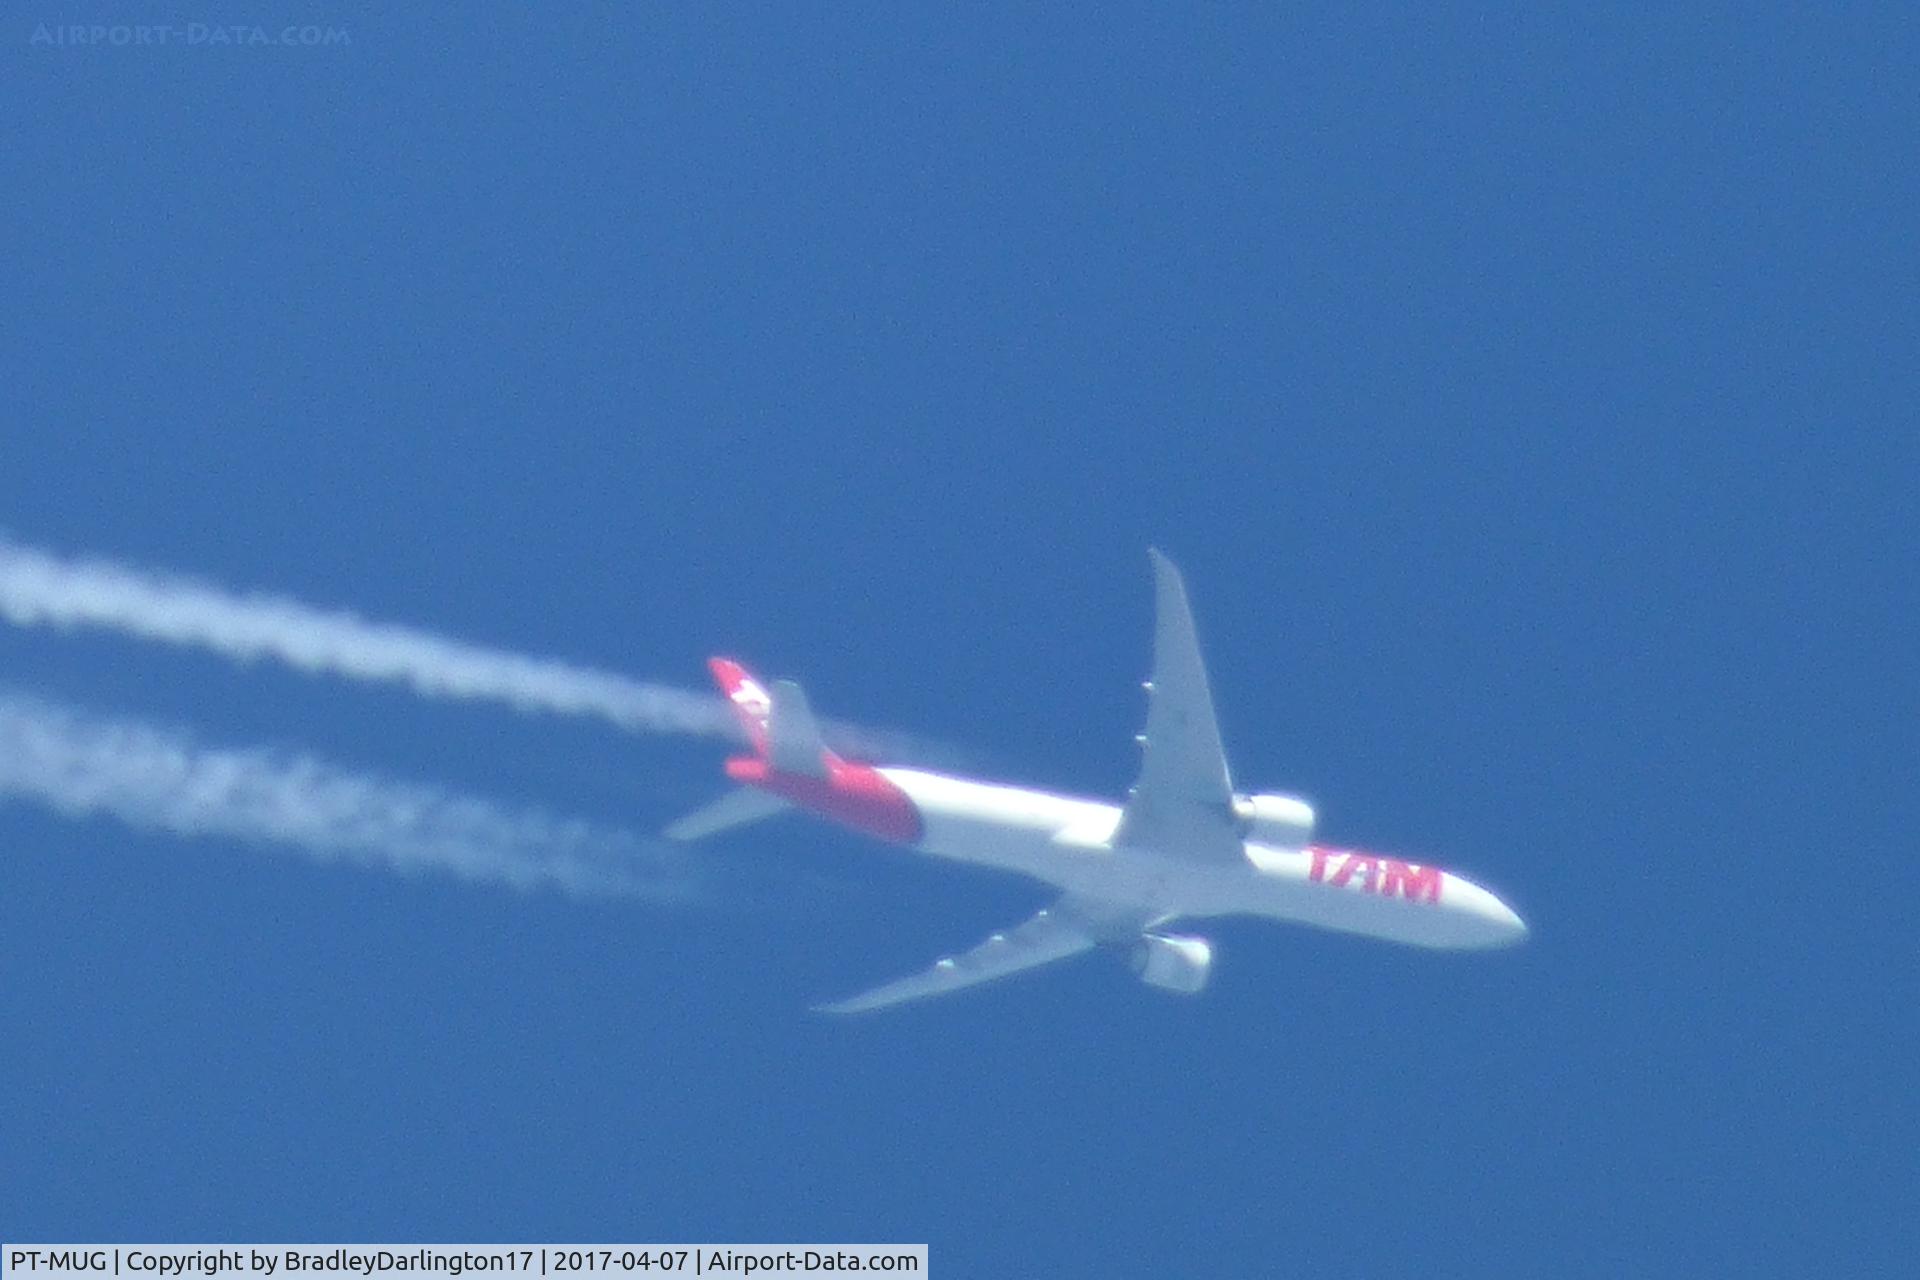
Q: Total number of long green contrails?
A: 0